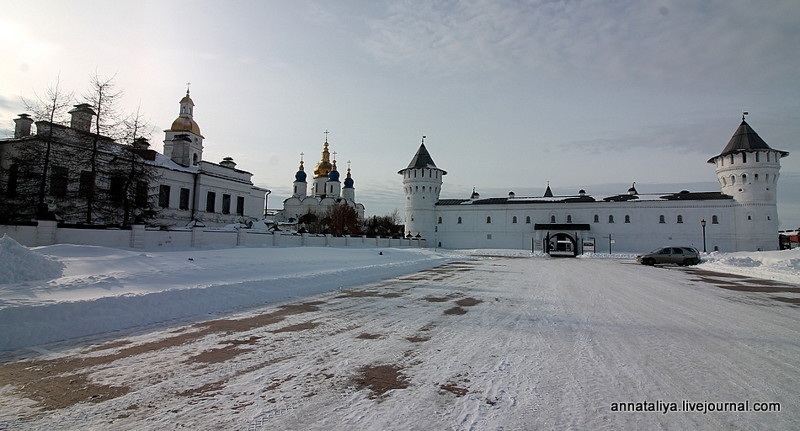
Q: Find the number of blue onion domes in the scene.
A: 3